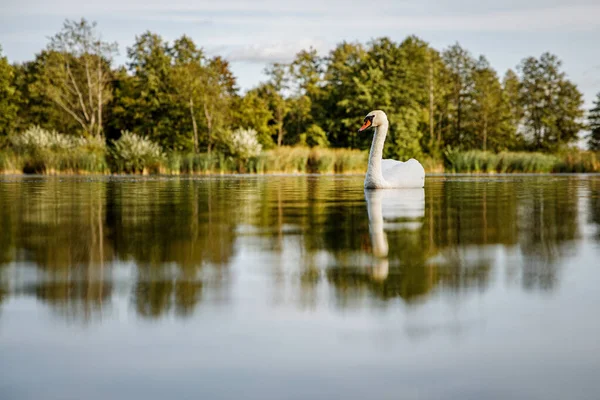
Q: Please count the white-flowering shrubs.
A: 3